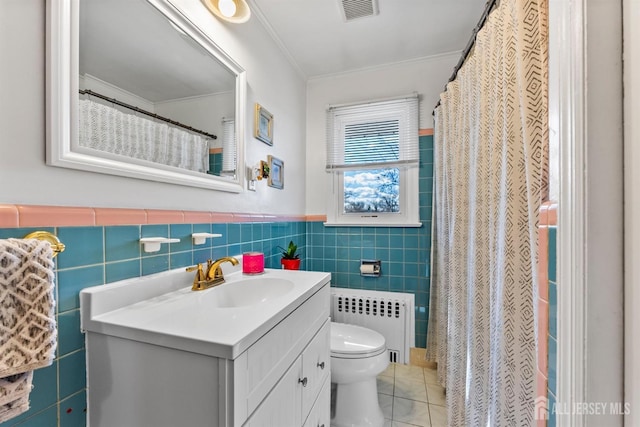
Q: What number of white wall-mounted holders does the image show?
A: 2